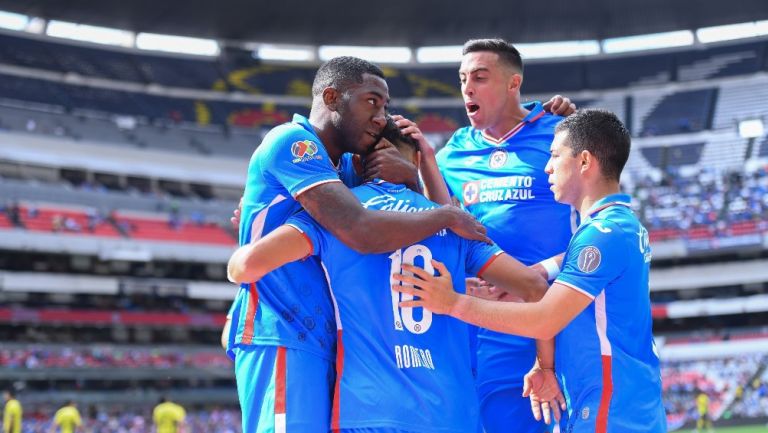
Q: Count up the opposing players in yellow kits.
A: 4